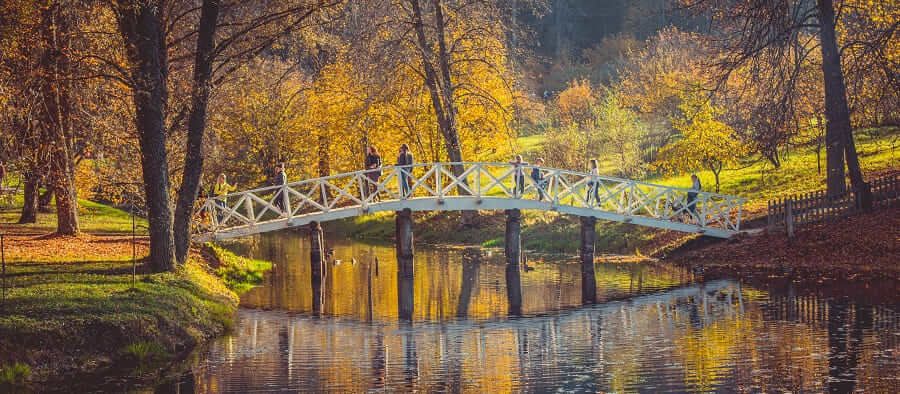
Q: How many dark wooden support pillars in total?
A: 4